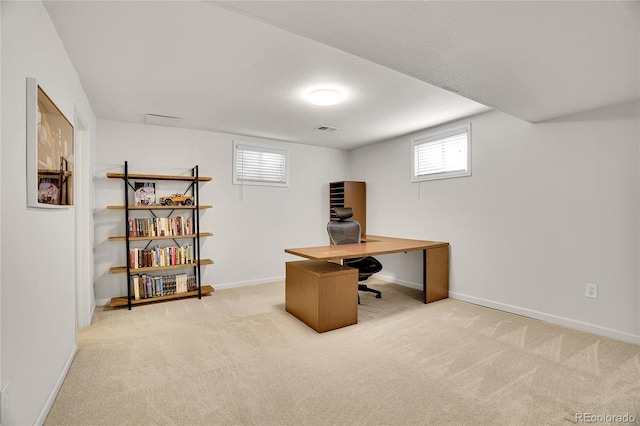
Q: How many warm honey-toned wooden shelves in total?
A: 5